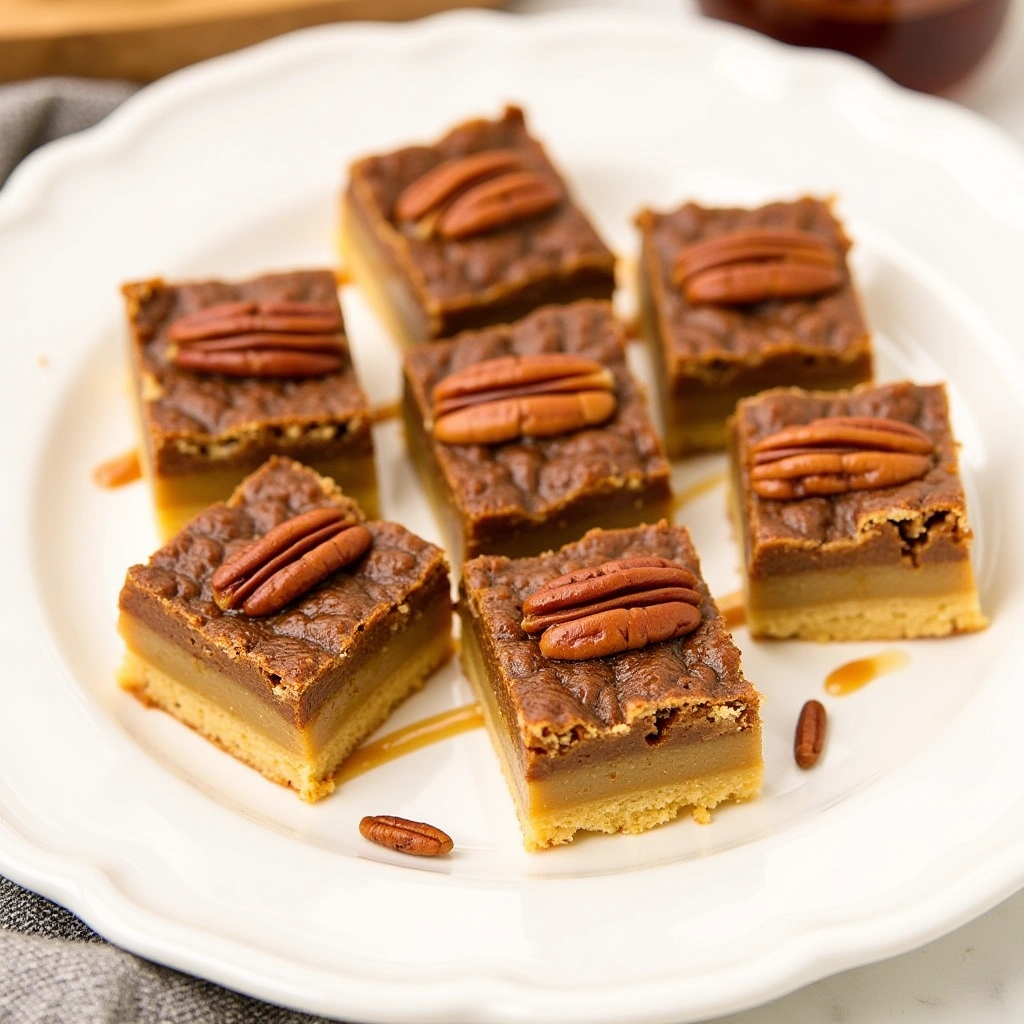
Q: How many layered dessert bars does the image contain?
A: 7